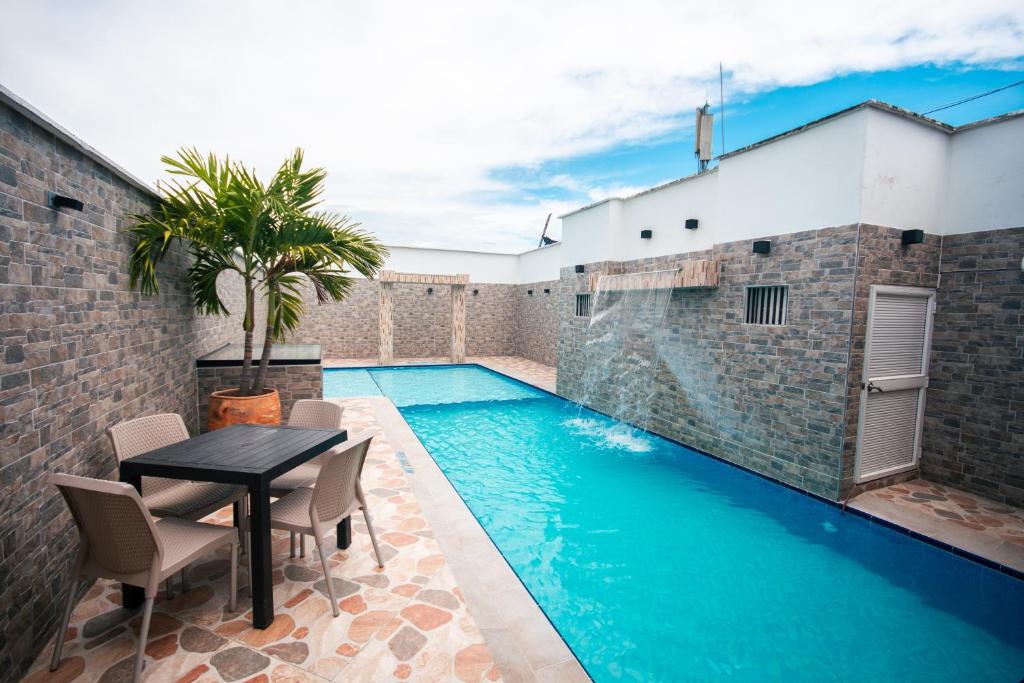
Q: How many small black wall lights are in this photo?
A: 10